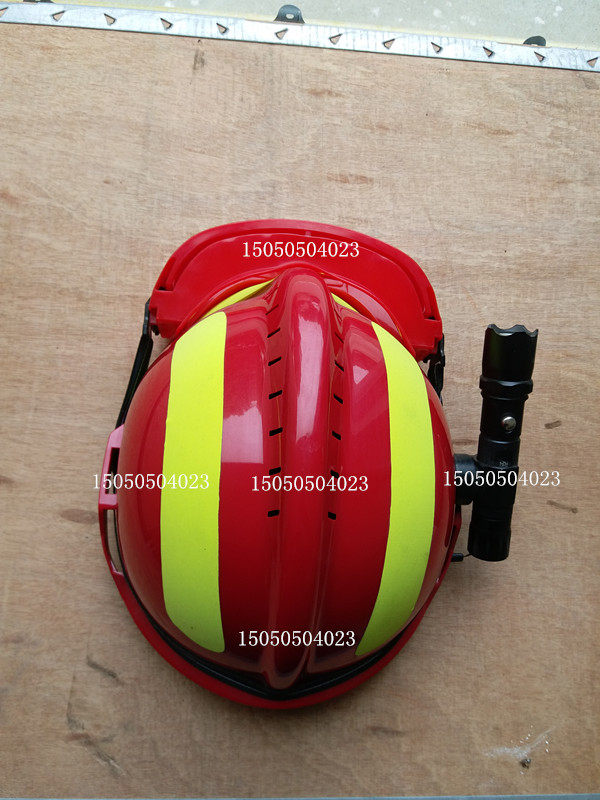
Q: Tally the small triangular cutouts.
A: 12